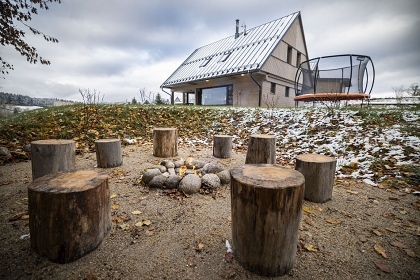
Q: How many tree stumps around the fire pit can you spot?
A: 8